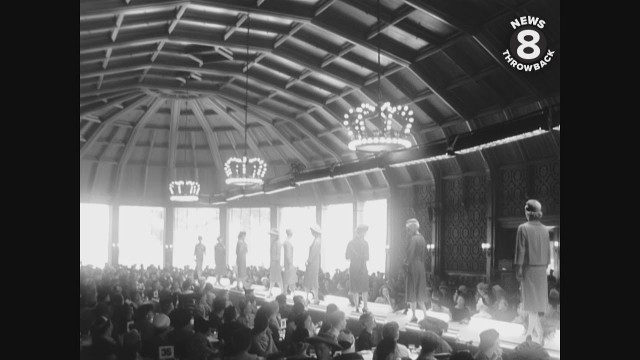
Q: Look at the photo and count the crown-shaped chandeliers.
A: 3